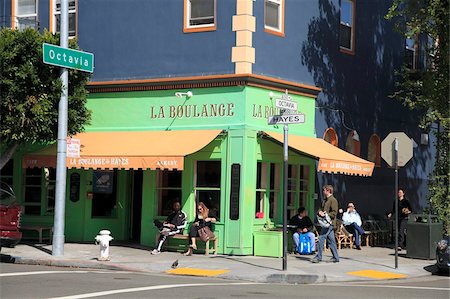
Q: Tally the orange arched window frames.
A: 3